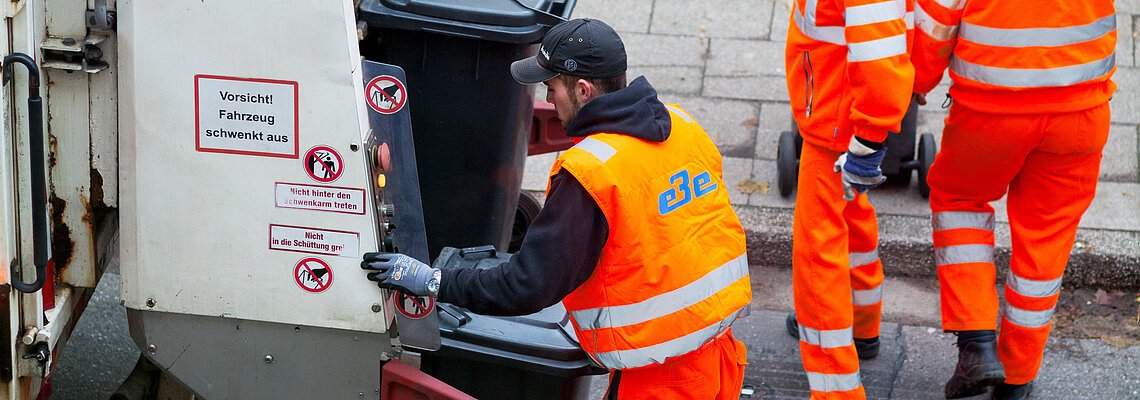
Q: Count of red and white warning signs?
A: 7